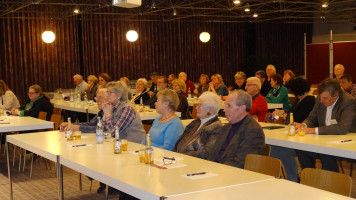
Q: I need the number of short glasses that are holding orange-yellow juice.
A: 4